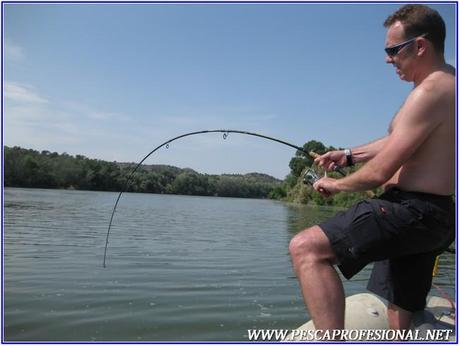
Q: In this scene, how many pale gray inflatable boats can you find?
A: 1